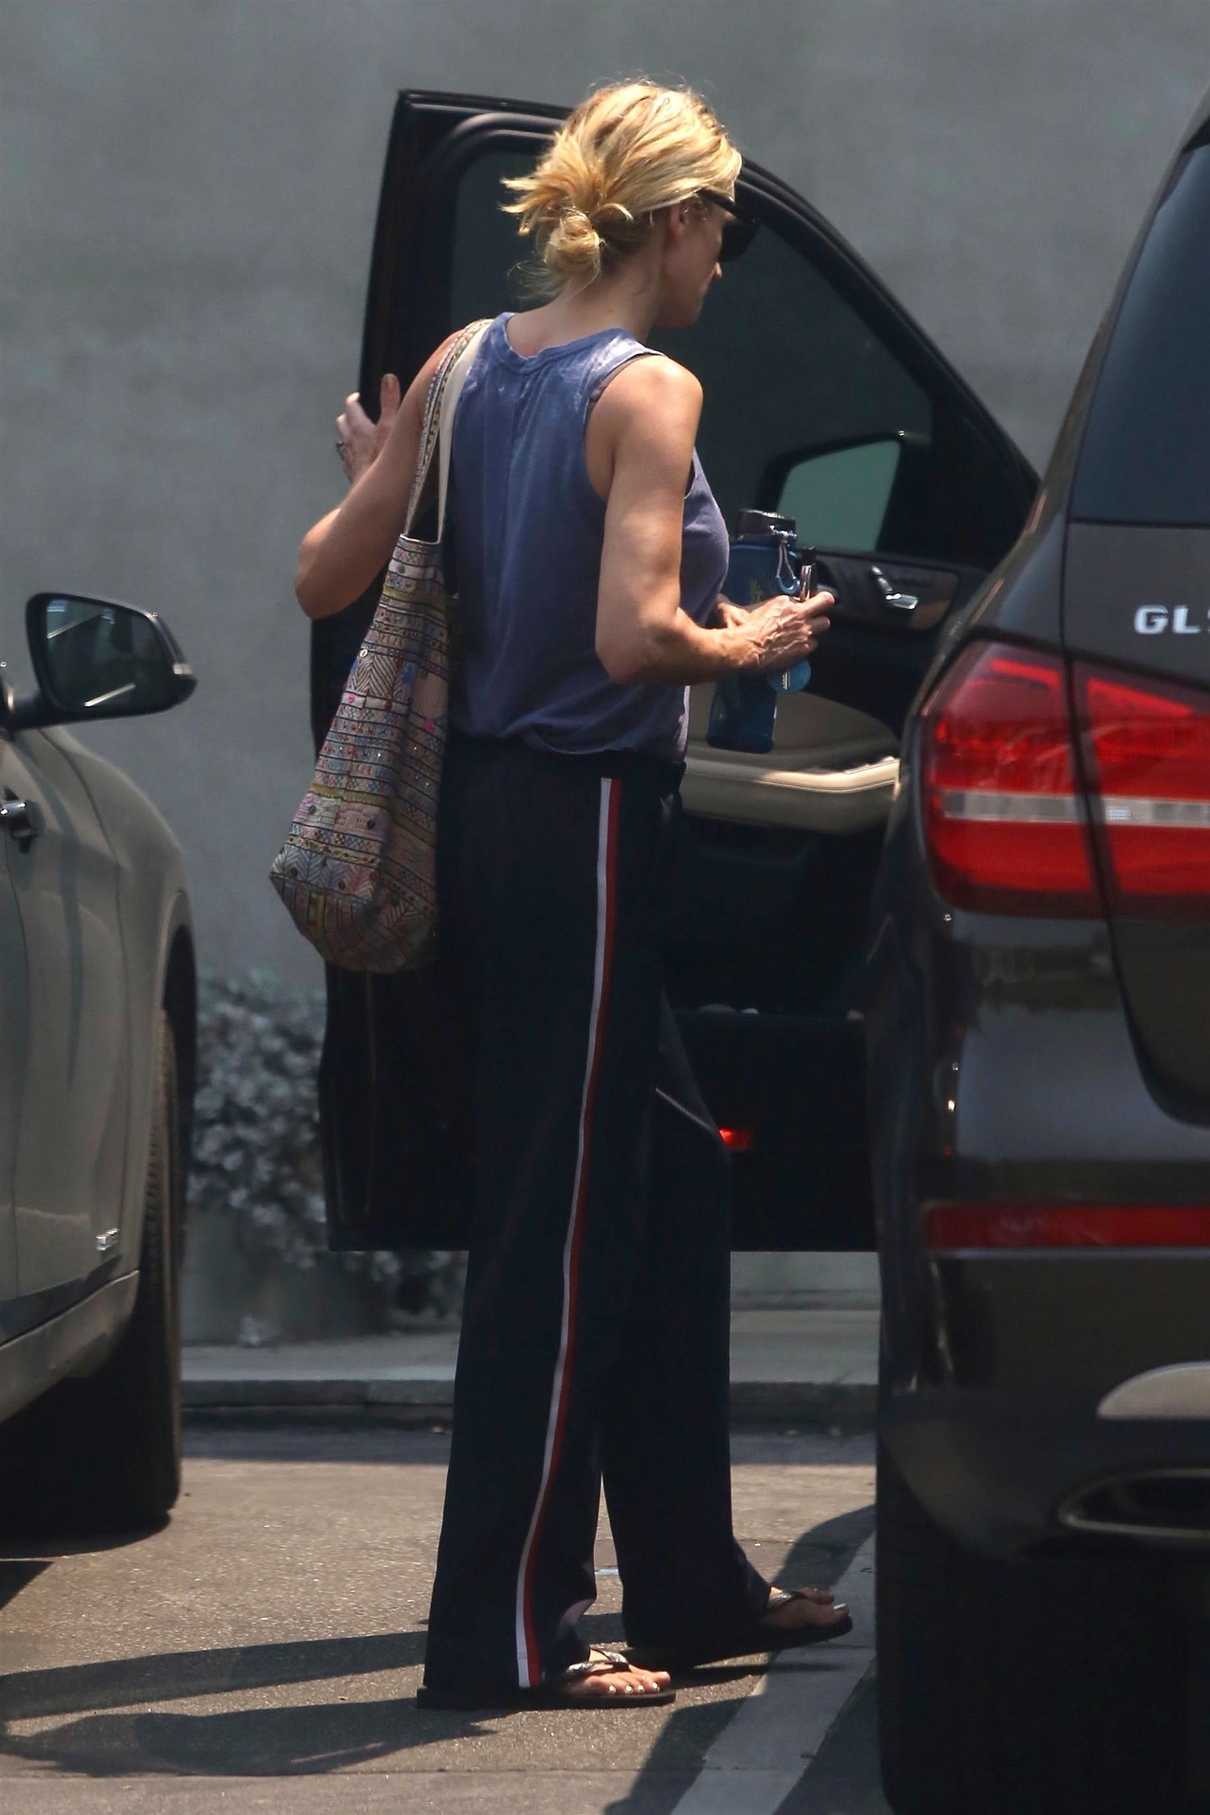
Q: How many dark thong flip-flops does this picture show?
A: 2